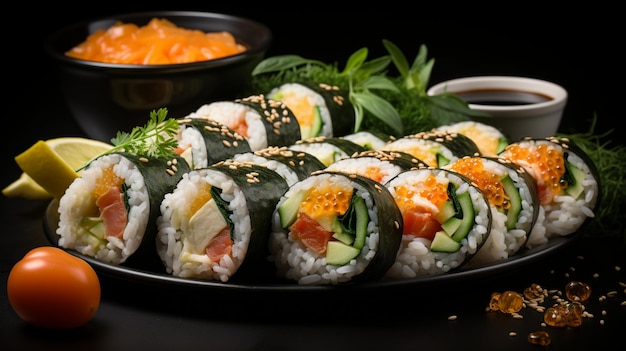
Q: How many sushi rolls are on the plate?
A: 15